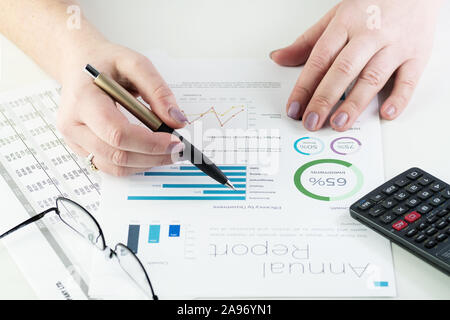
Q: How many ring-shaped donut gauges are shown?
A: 3